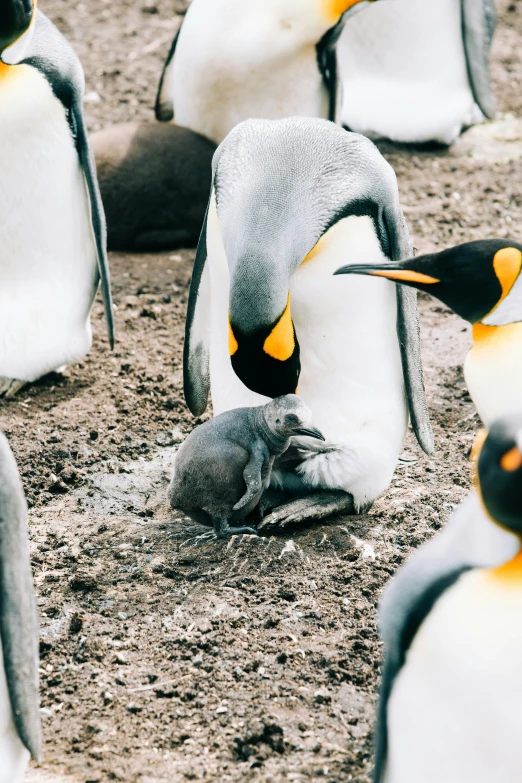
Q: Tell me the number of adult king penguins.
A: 7